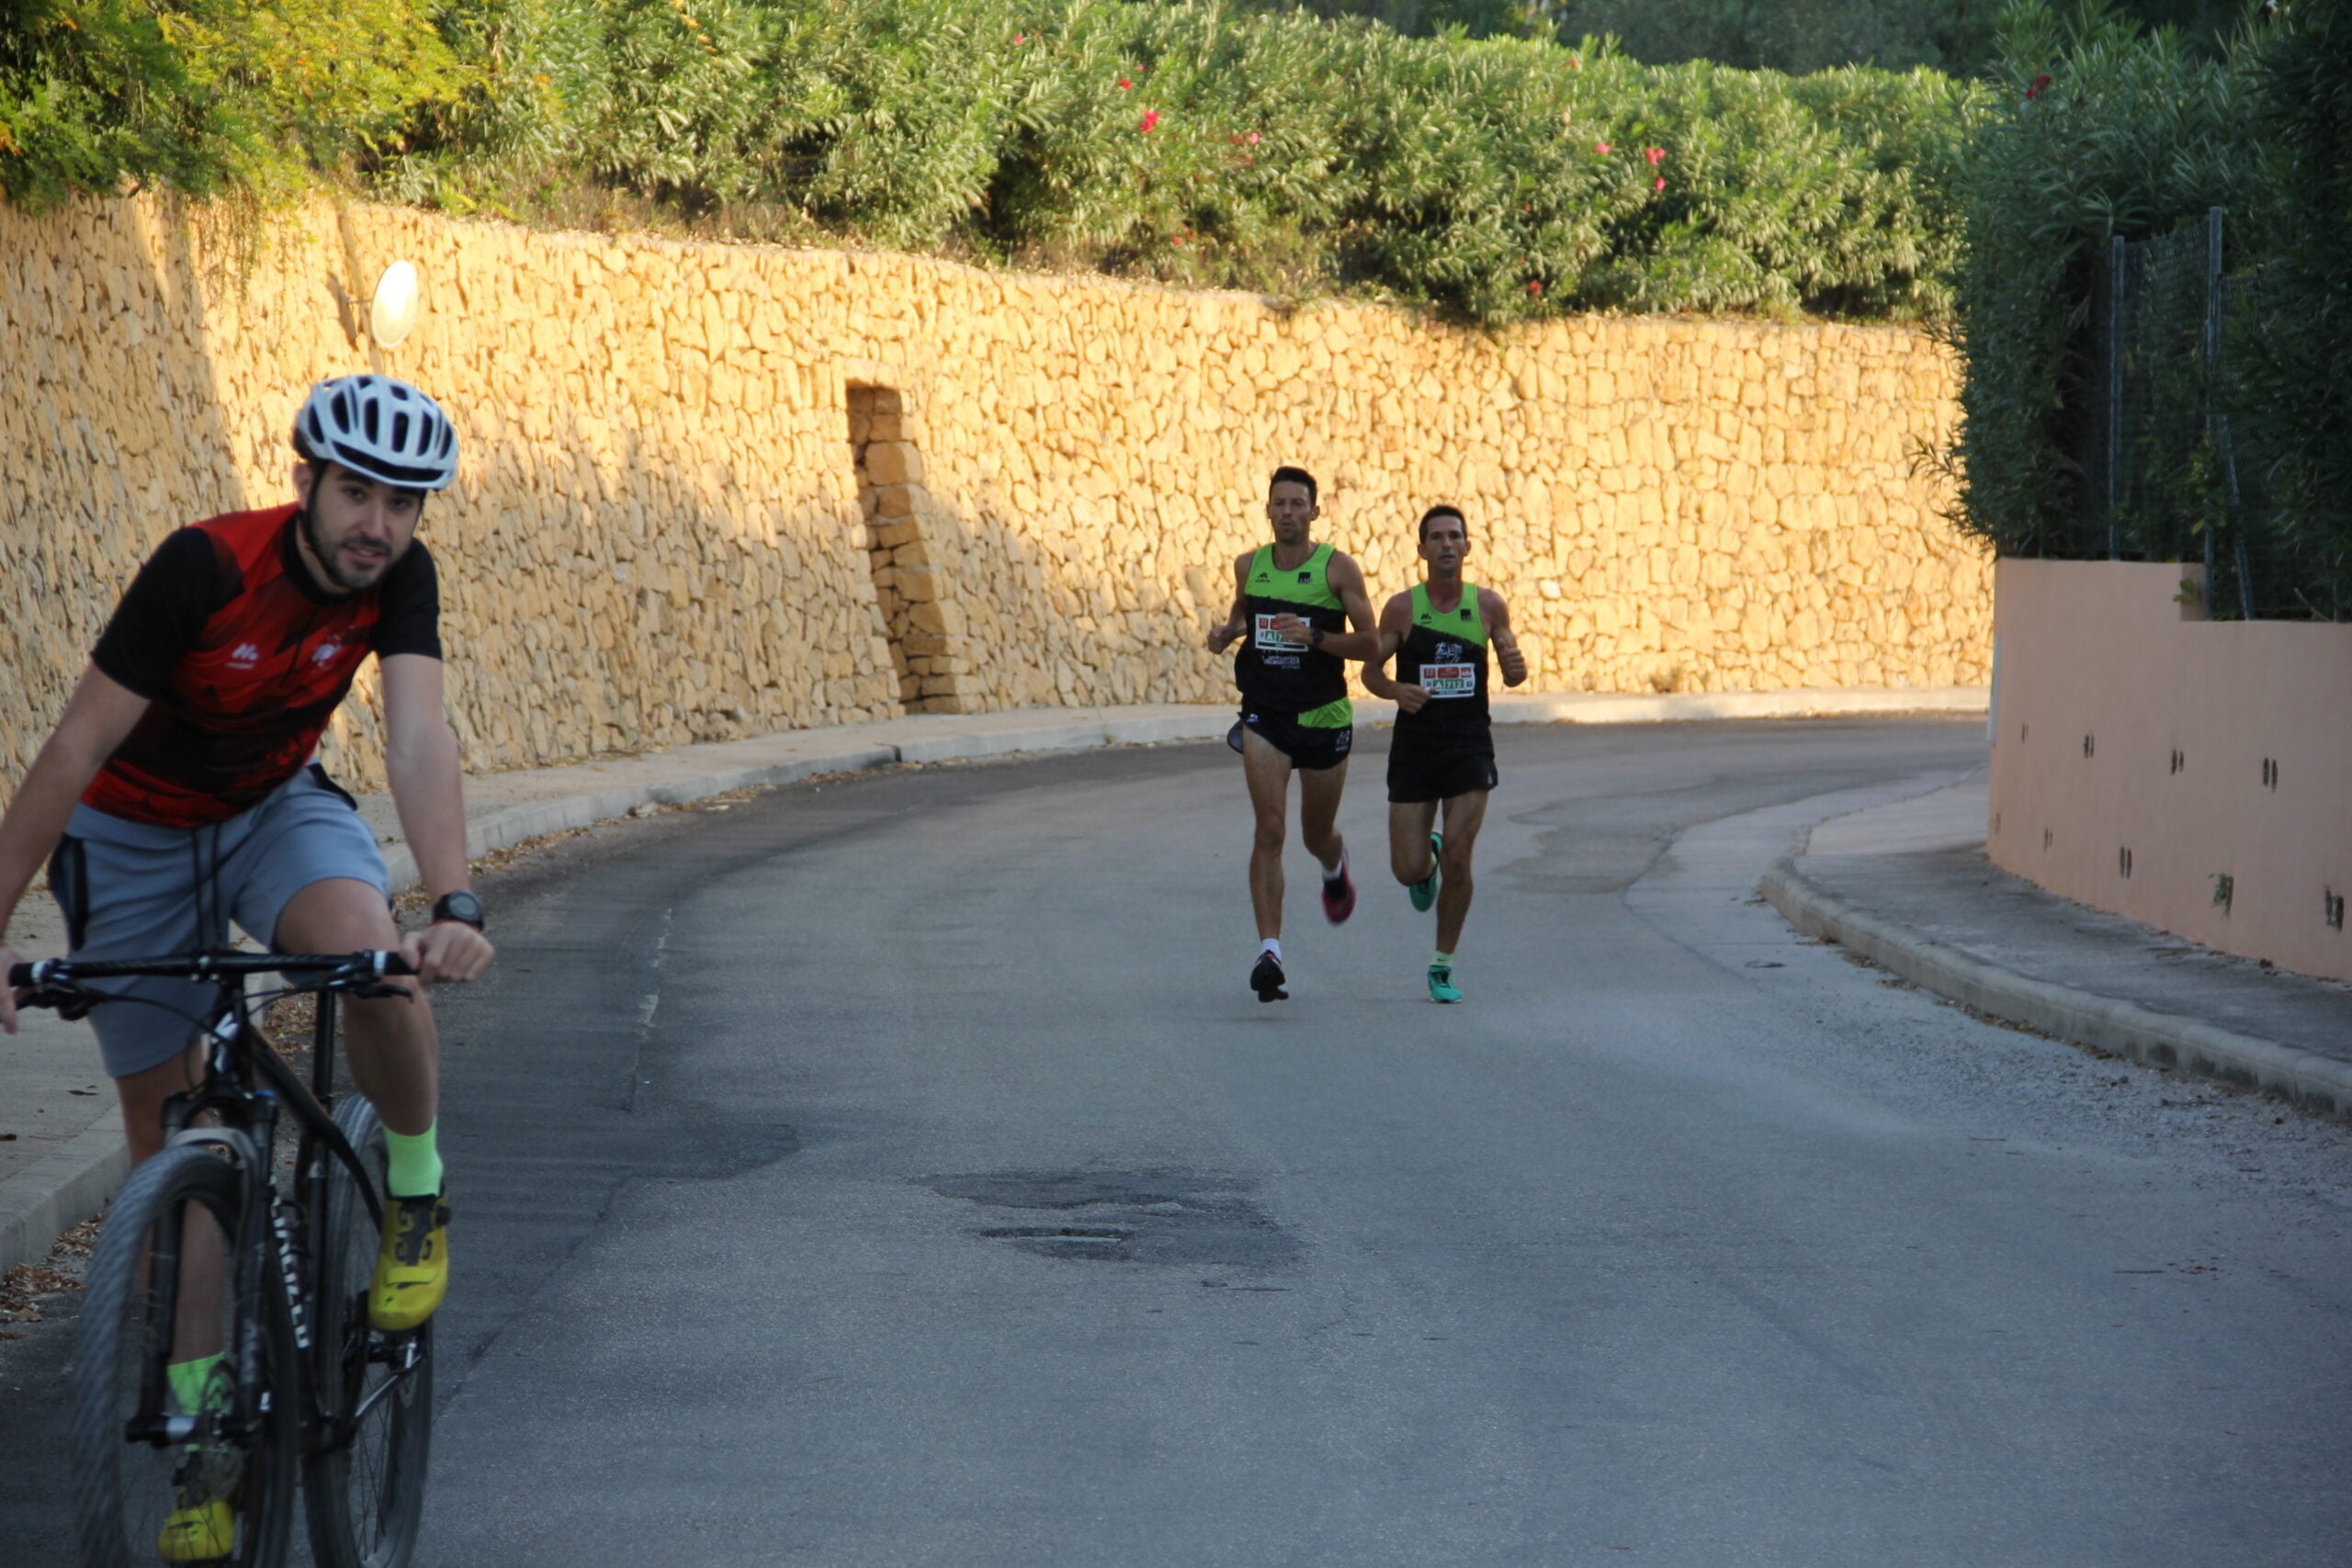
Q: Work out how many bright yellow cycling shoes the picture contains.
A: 2